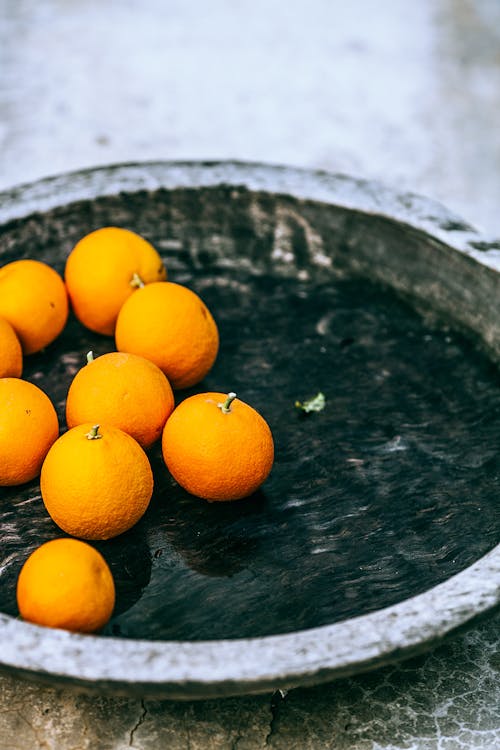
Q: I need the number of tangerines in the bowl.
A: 9